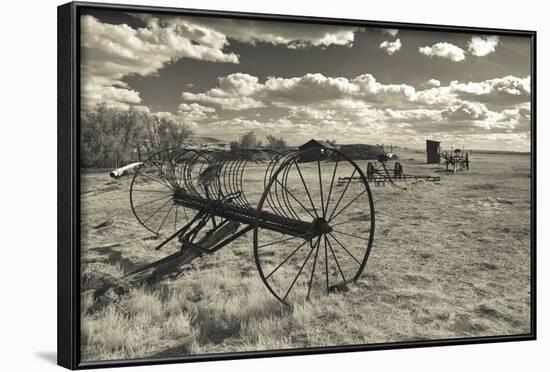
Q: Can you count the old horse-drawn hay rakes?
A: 1